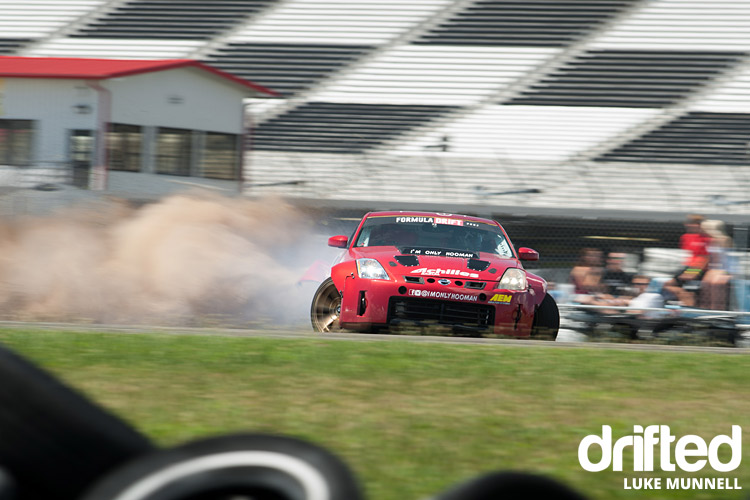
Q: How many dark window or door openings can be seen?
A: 5